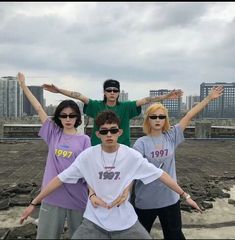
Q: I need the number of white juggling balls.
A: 0